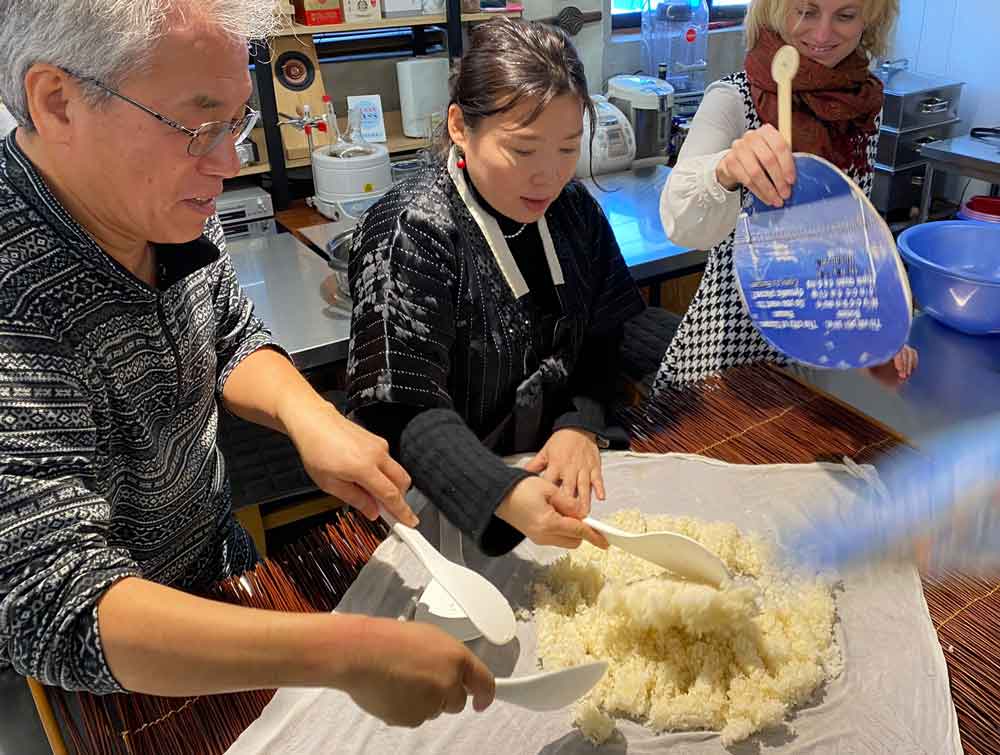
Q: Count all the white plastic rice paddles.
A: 4